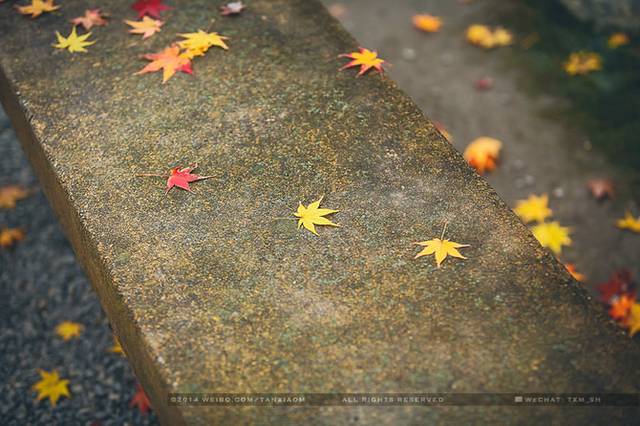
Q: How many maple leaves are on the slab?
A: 12